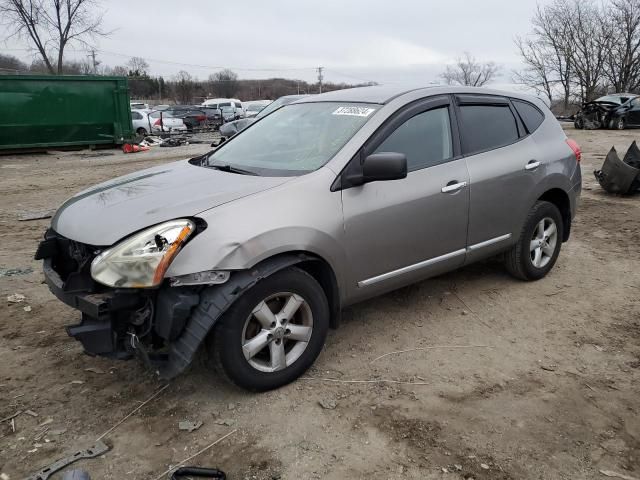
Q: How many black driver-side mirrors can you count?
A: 1